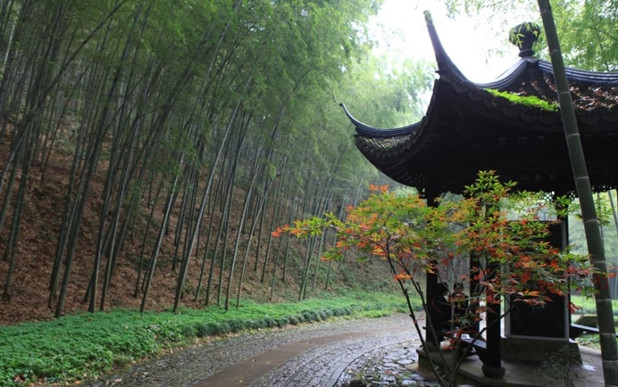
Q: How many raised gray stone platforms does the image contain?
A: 1